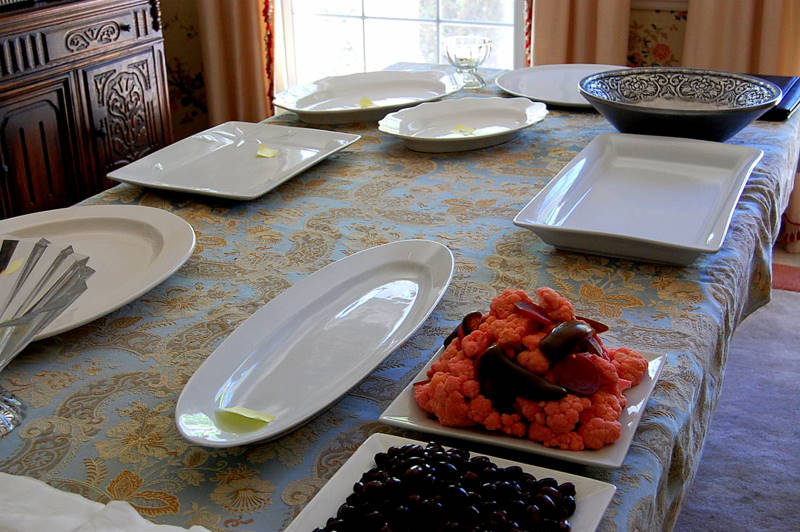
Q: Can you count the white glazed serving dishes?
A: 9